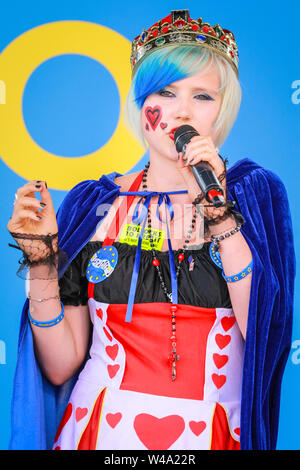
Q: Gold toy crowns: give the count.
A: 1